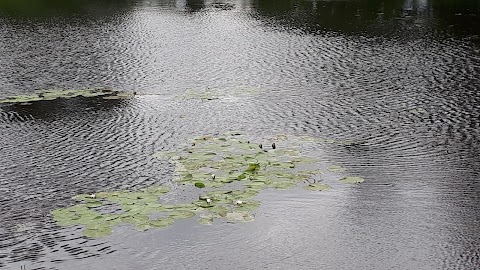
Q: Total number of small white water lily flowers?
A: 4